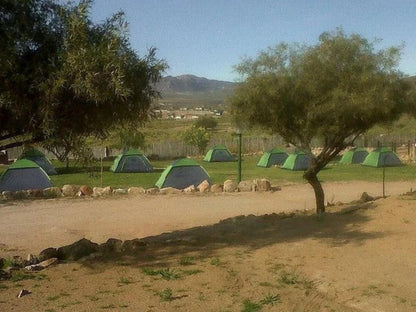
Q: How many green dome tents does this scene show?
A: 9